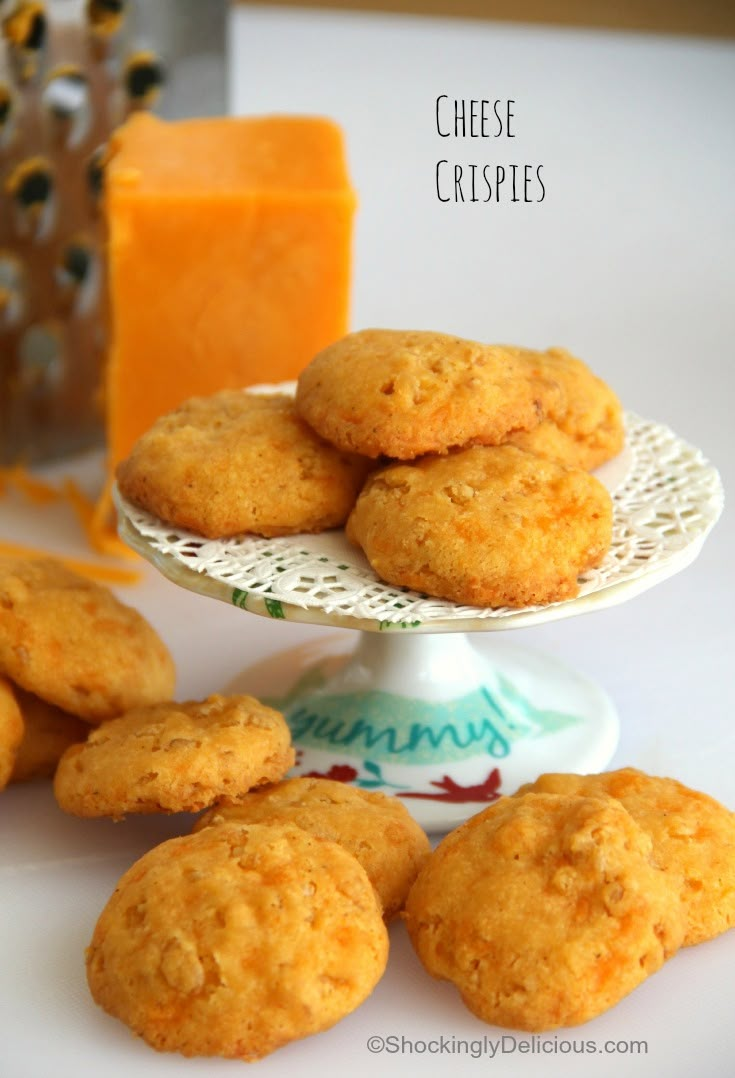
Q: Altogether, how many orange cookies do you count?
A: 12